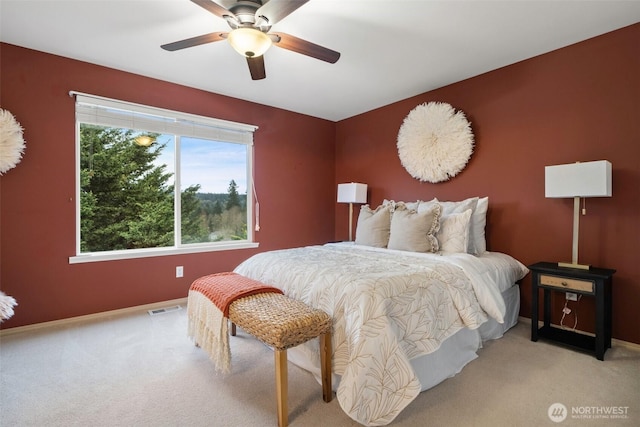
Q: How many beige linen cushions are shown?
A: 2